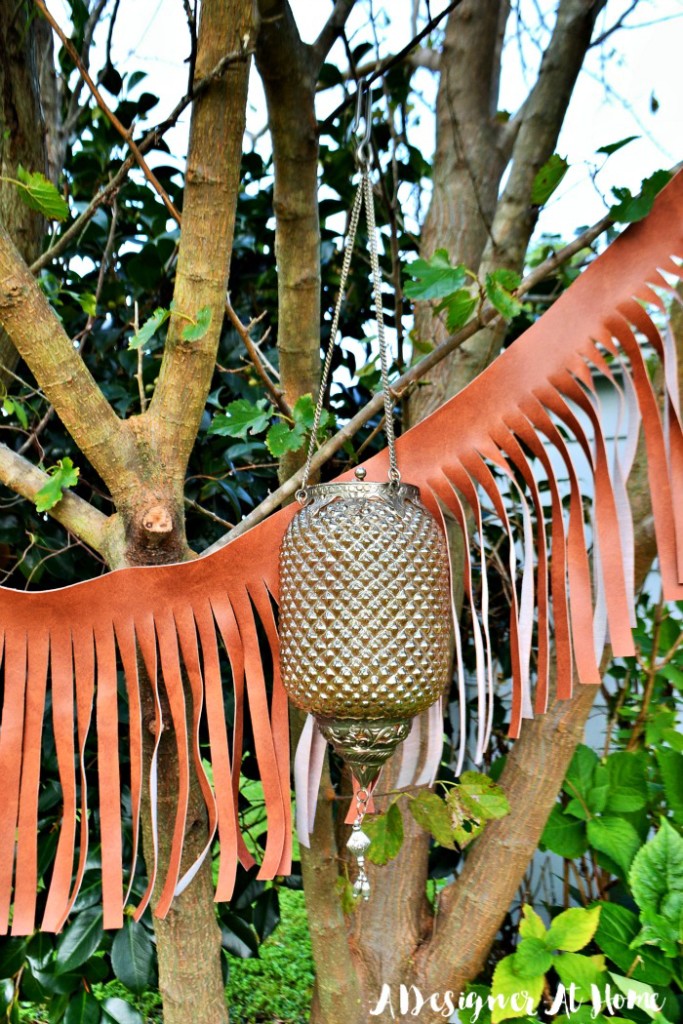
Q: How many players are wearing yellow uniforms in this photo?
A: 0